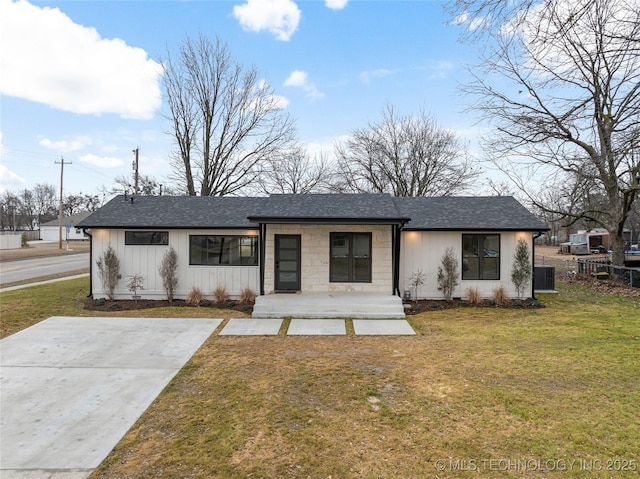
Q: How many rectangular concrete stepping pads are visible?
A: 3